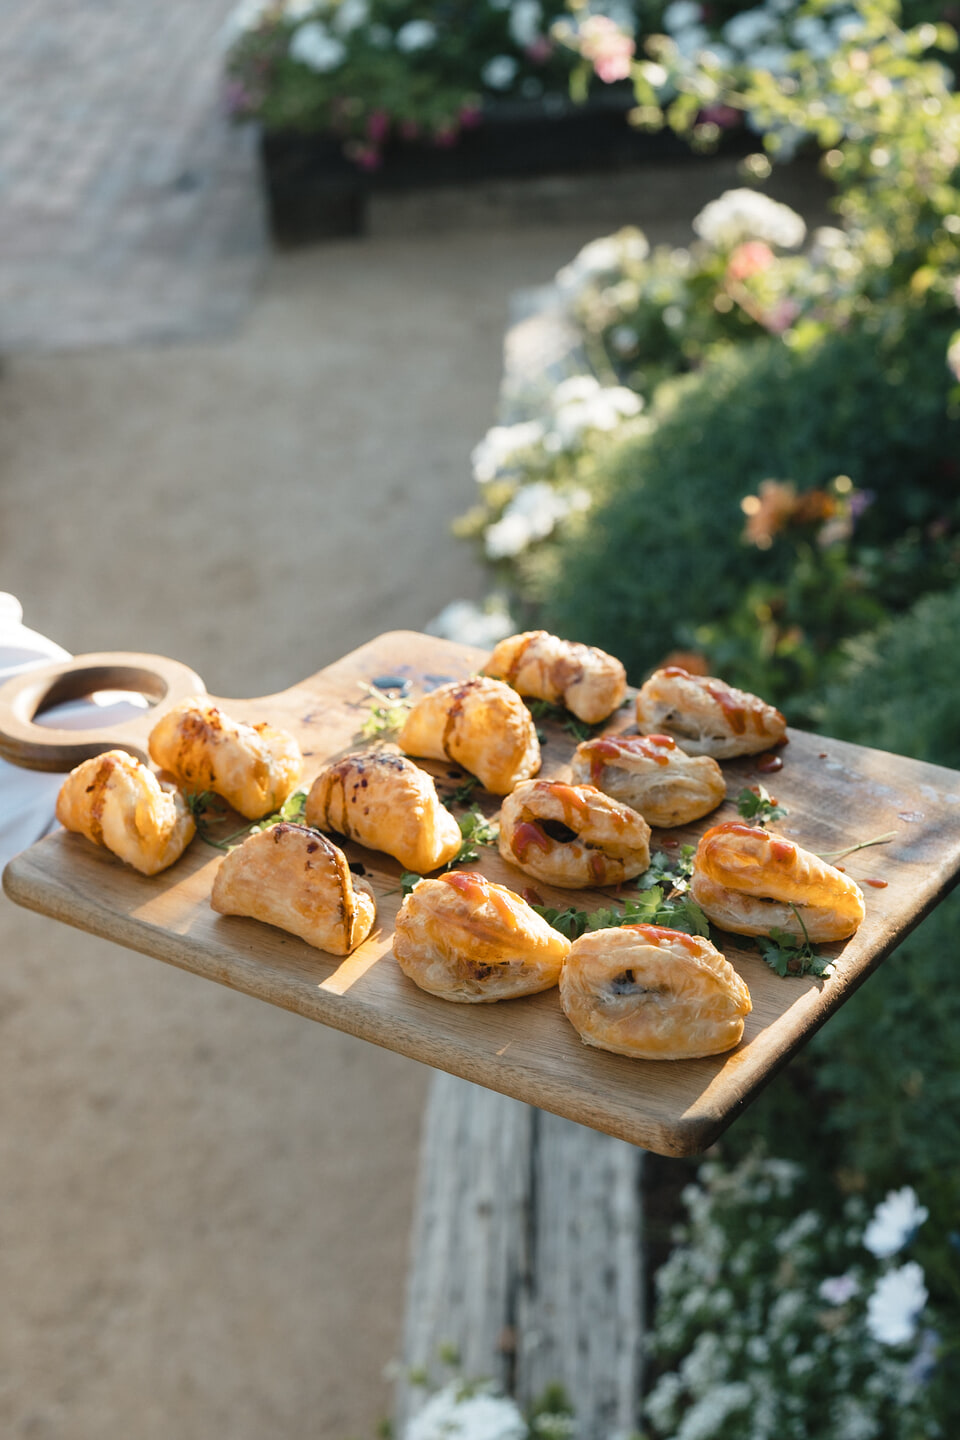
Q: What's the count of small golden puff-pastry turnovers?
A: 12